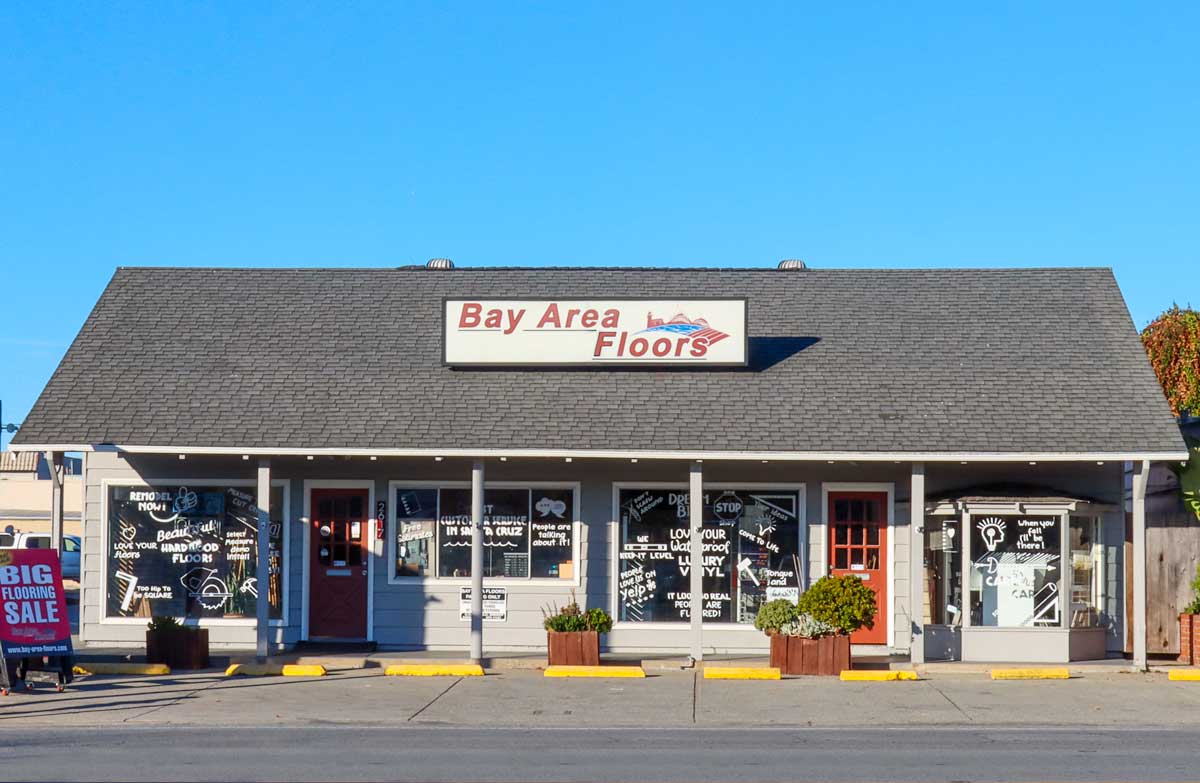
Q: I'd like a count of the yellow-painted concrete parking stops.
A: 8